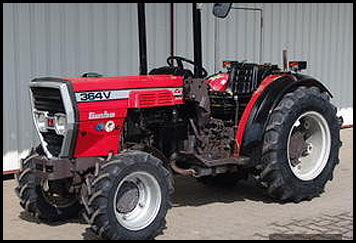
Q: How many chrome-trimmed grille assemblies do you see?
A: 1